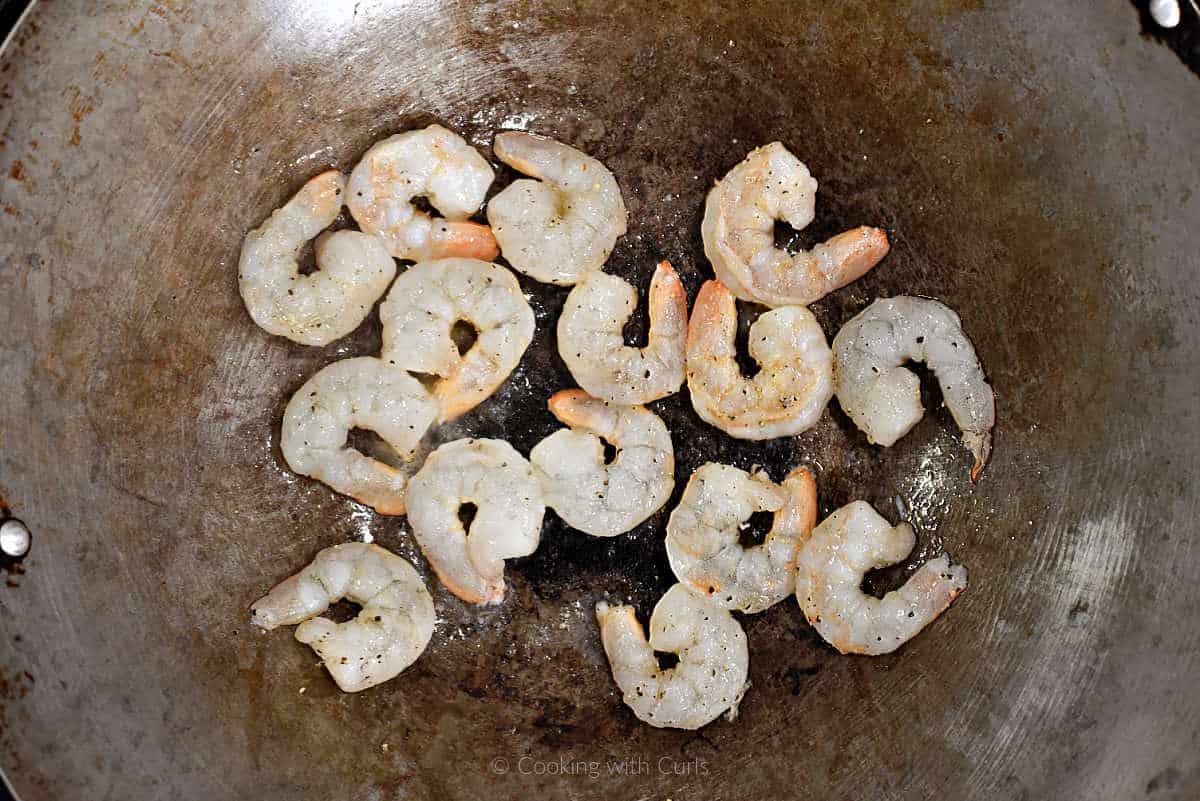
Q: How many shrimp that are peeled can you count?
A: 15